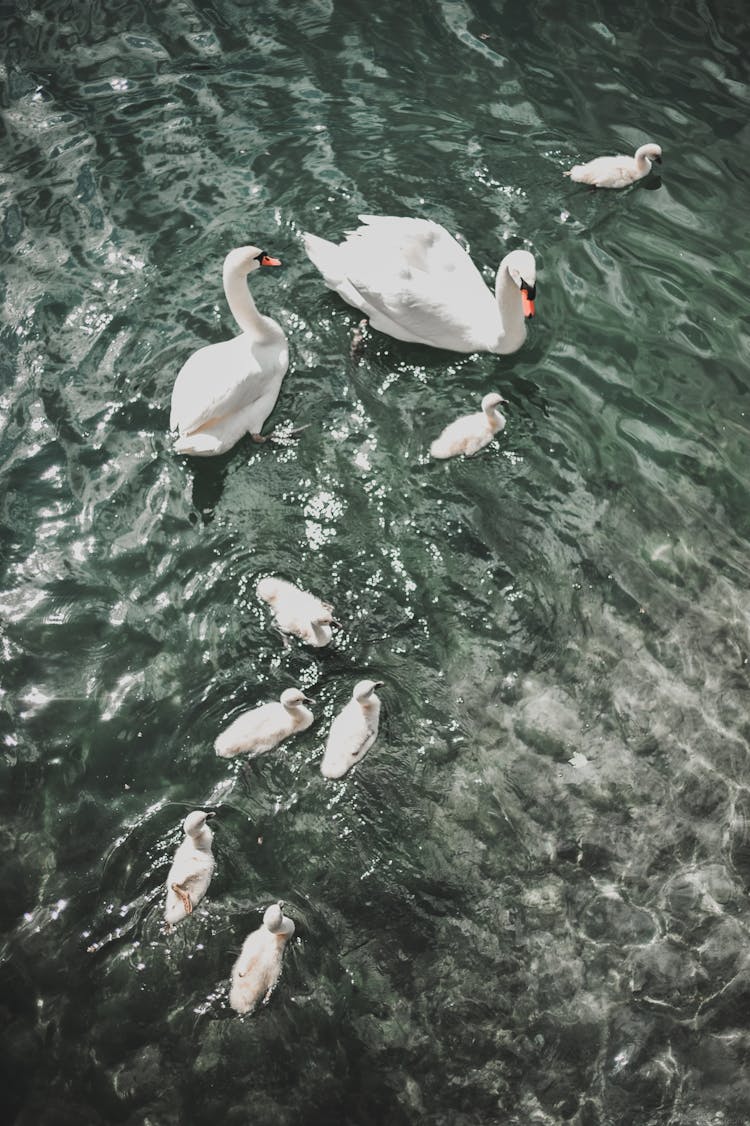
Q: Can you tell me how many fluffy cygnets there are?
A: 7